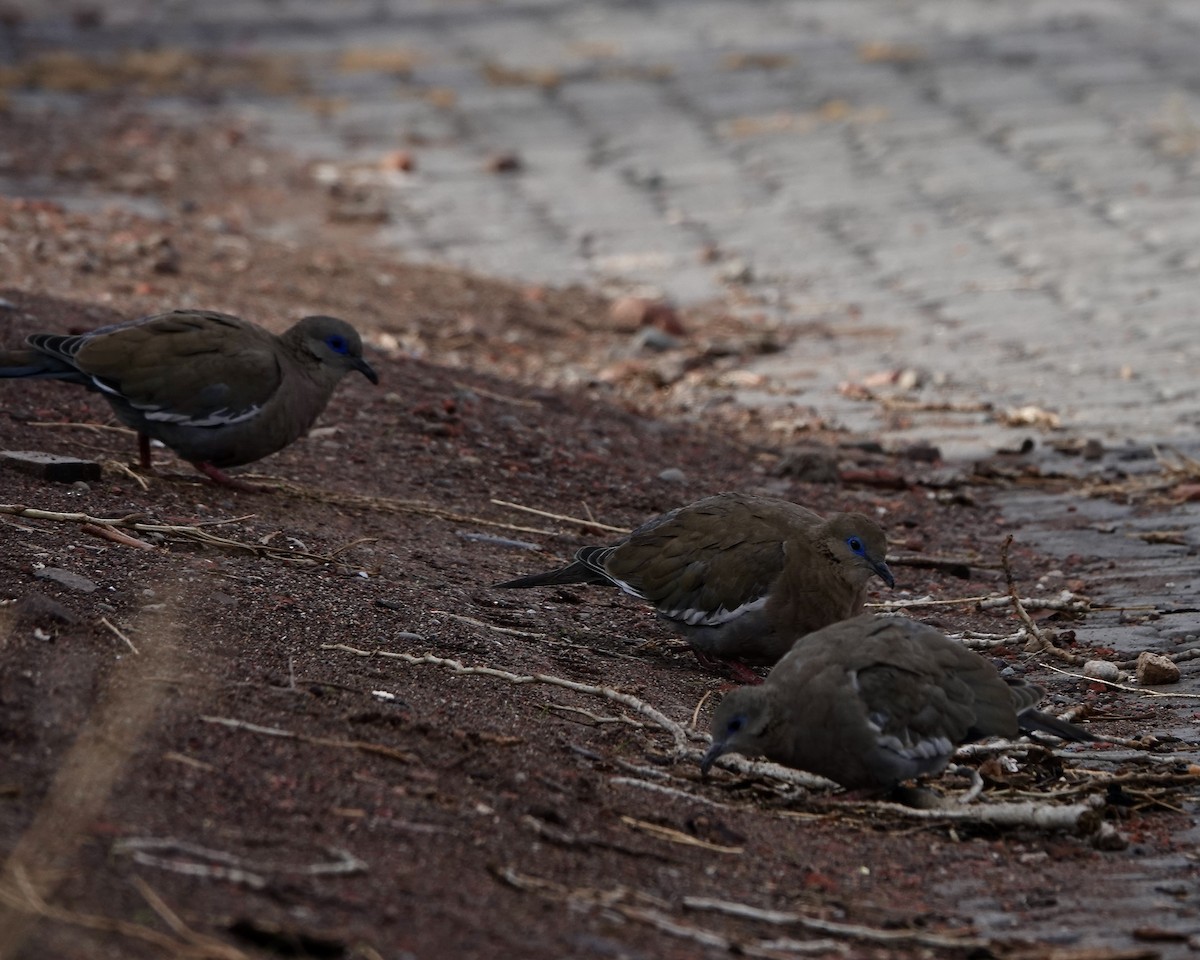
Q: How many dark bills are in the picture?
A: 3